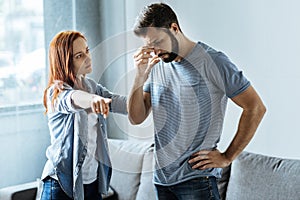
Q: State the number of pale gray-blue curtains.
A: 1